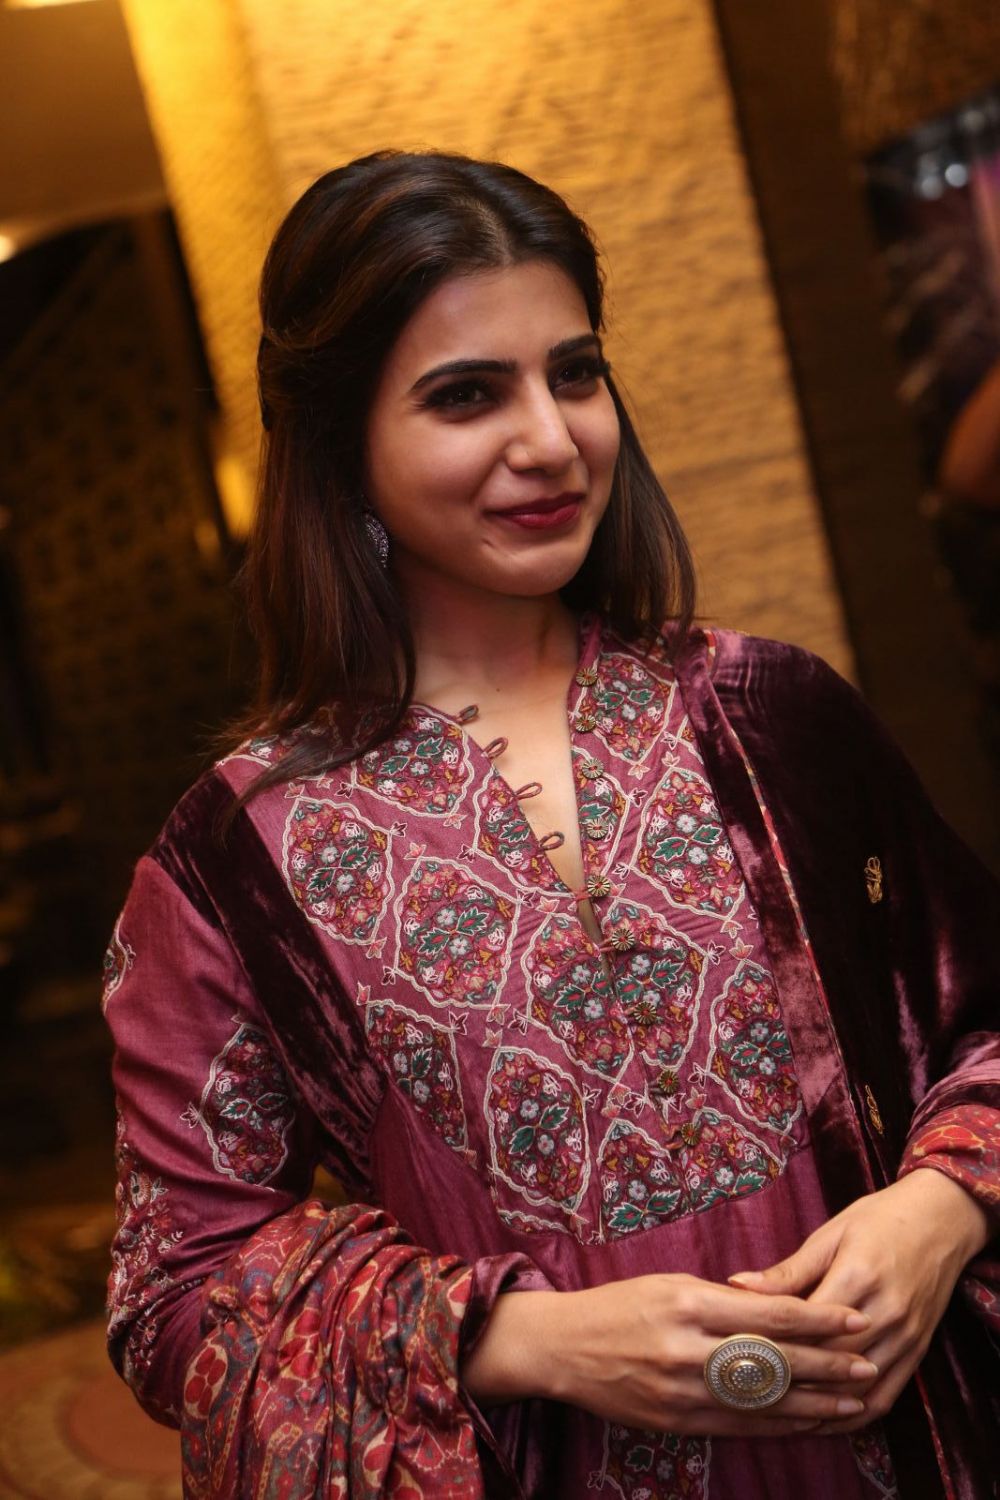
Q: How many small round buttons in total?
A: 9